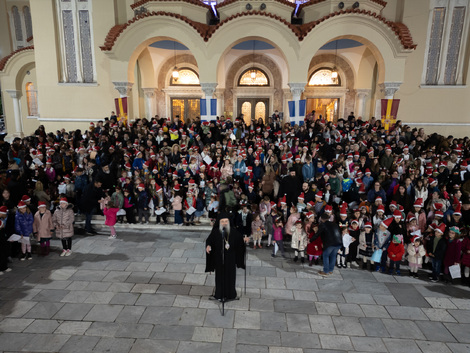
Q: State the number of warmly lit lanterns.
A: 3